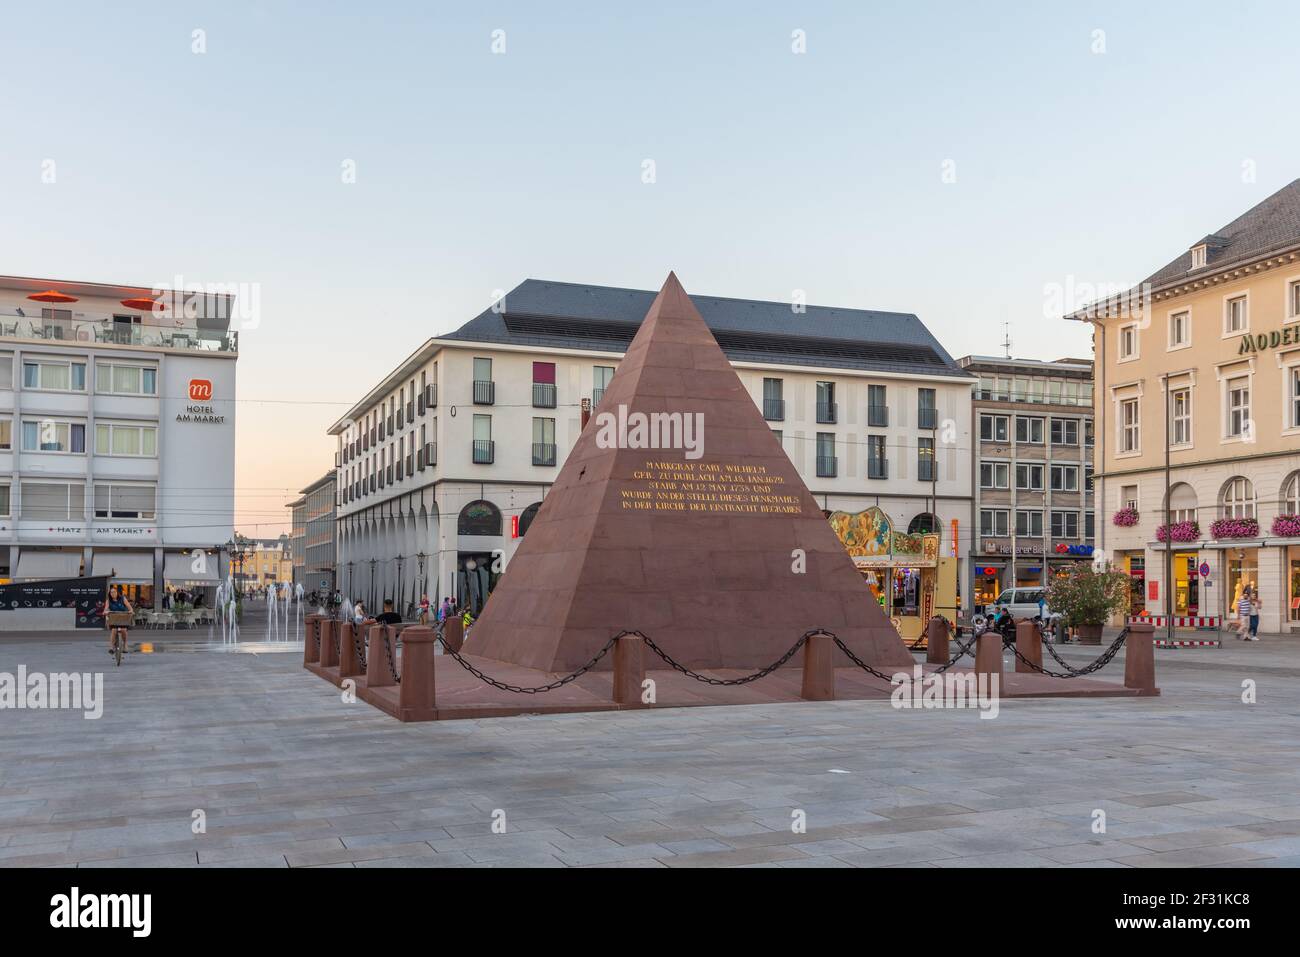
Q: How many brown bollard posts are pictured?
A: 12